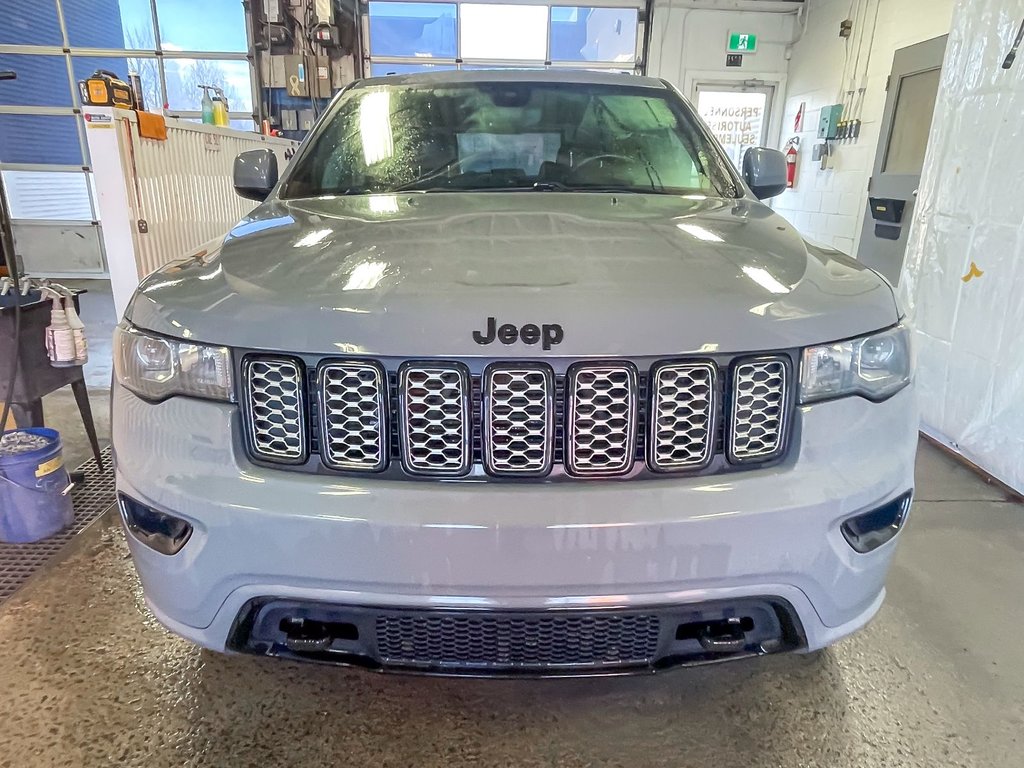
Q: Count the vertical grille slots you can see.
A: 7